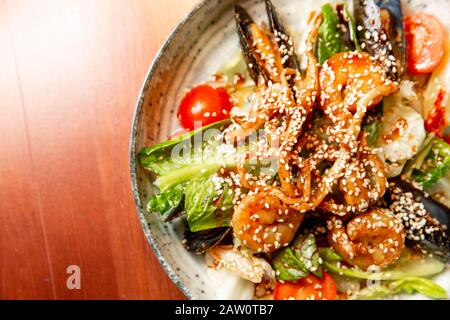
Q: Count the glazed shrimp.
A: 4